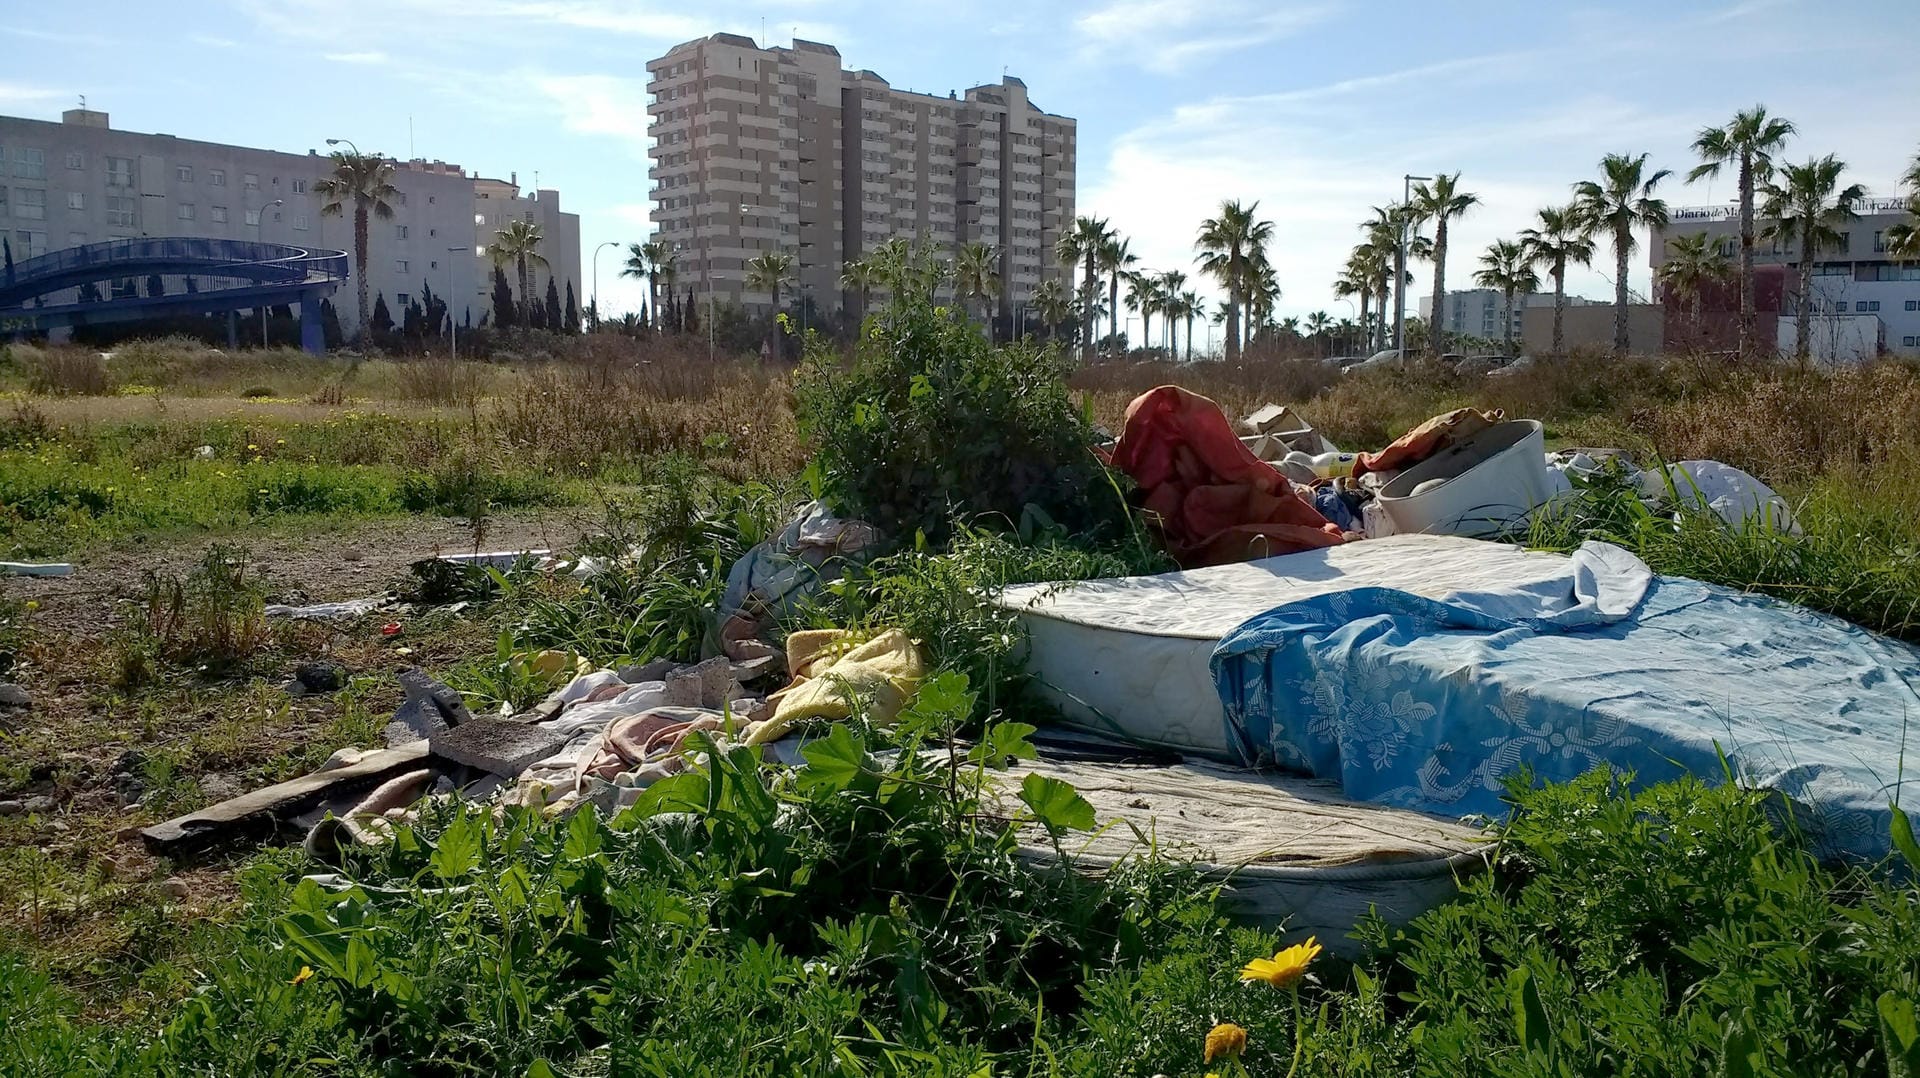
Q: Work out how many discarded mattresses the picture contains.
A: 2